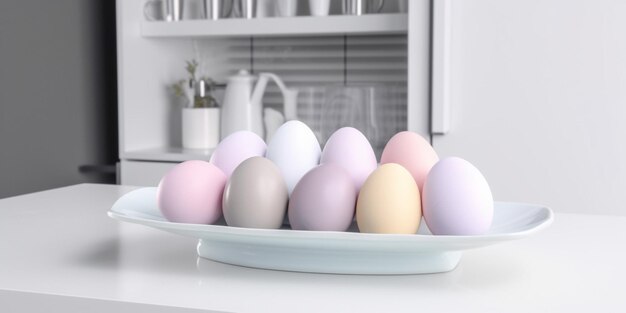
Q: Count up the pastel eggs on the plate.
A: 9